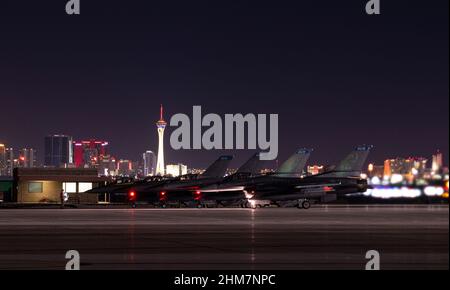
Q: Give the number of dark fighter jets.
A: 4